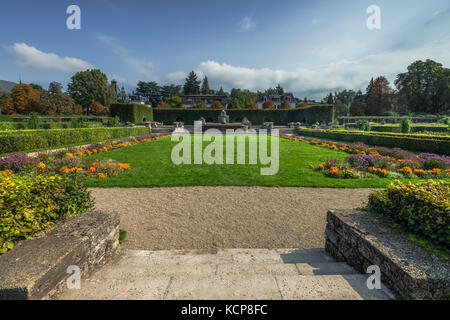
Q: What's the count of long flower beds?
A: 2